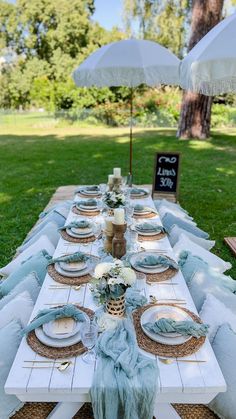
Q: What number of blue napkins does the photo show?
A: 10